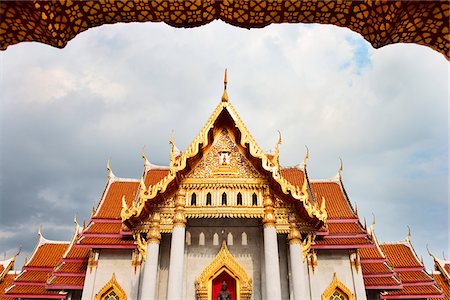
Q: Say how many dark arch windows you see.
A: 5